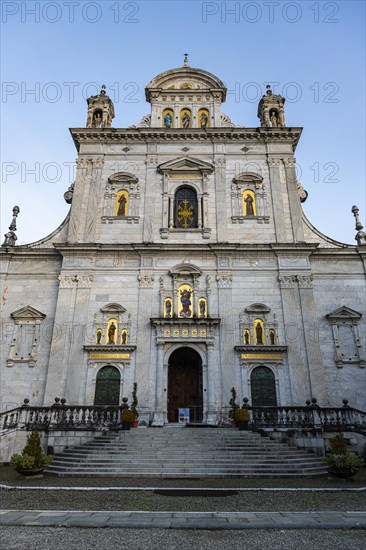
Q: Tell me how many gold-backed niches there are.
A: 14